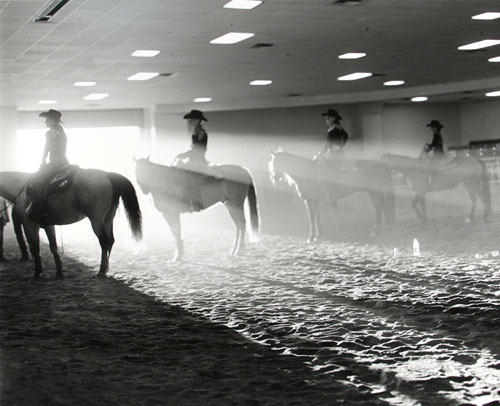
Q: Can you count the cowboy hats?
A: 4